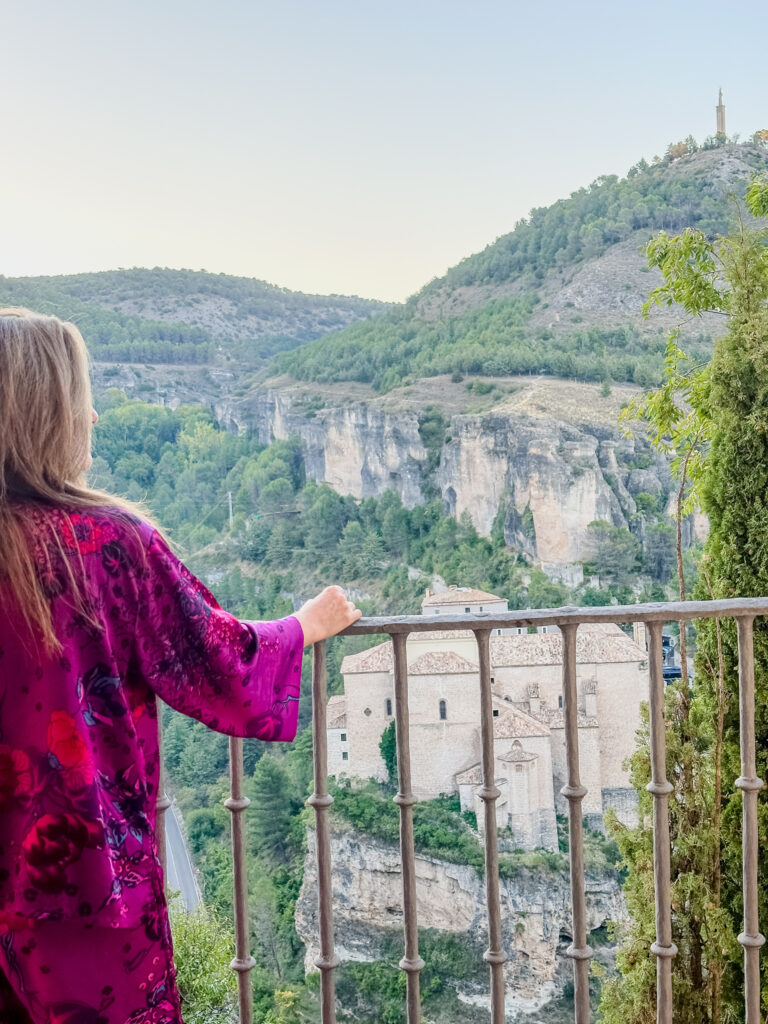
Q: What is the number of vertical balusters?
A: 8